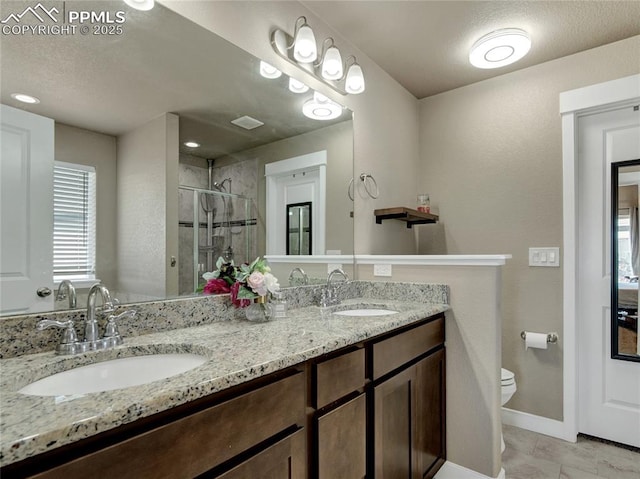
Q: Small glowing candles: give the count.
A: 0